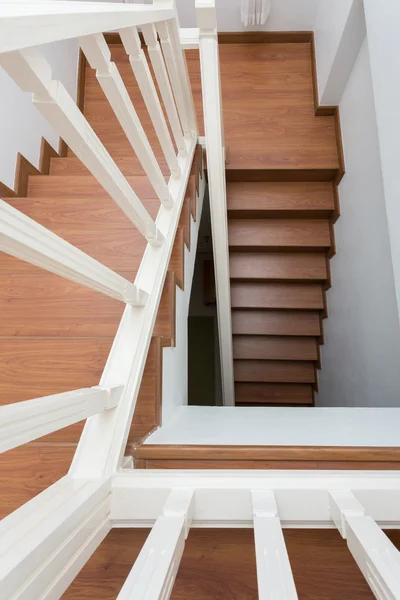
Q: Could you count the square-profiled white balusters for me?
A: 10